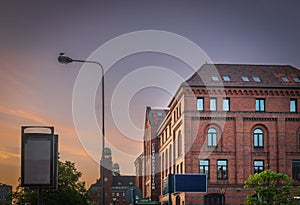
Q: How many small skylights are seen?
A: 6